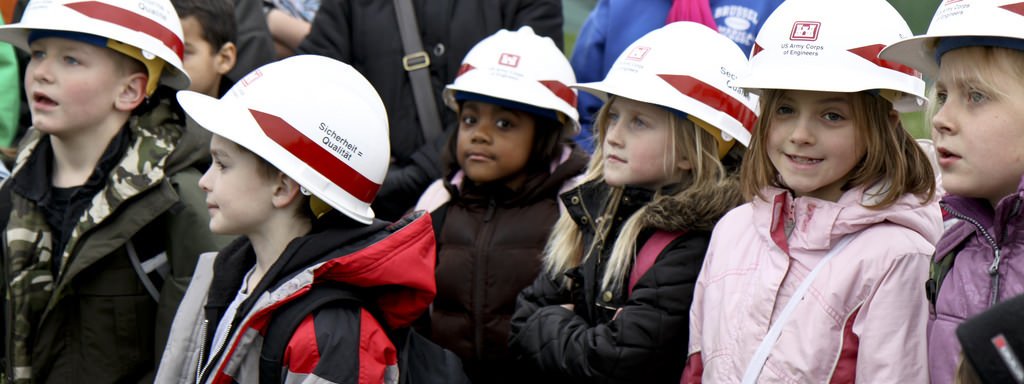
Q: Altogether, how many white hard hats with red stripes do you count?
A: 6